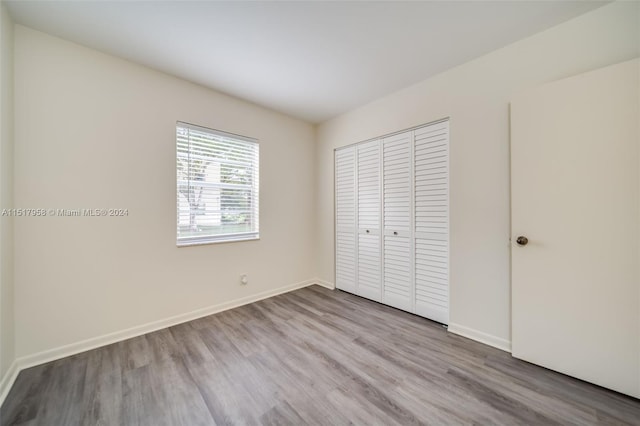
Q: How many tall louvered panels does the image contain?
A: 4